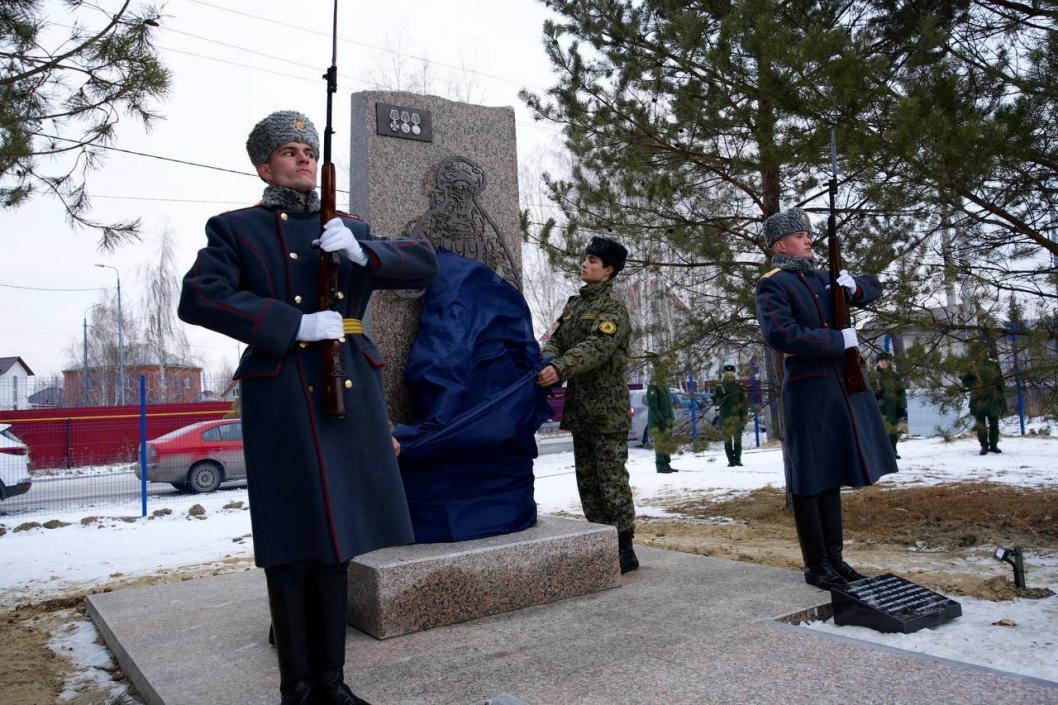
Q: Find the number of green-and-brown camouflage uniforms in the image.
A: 1